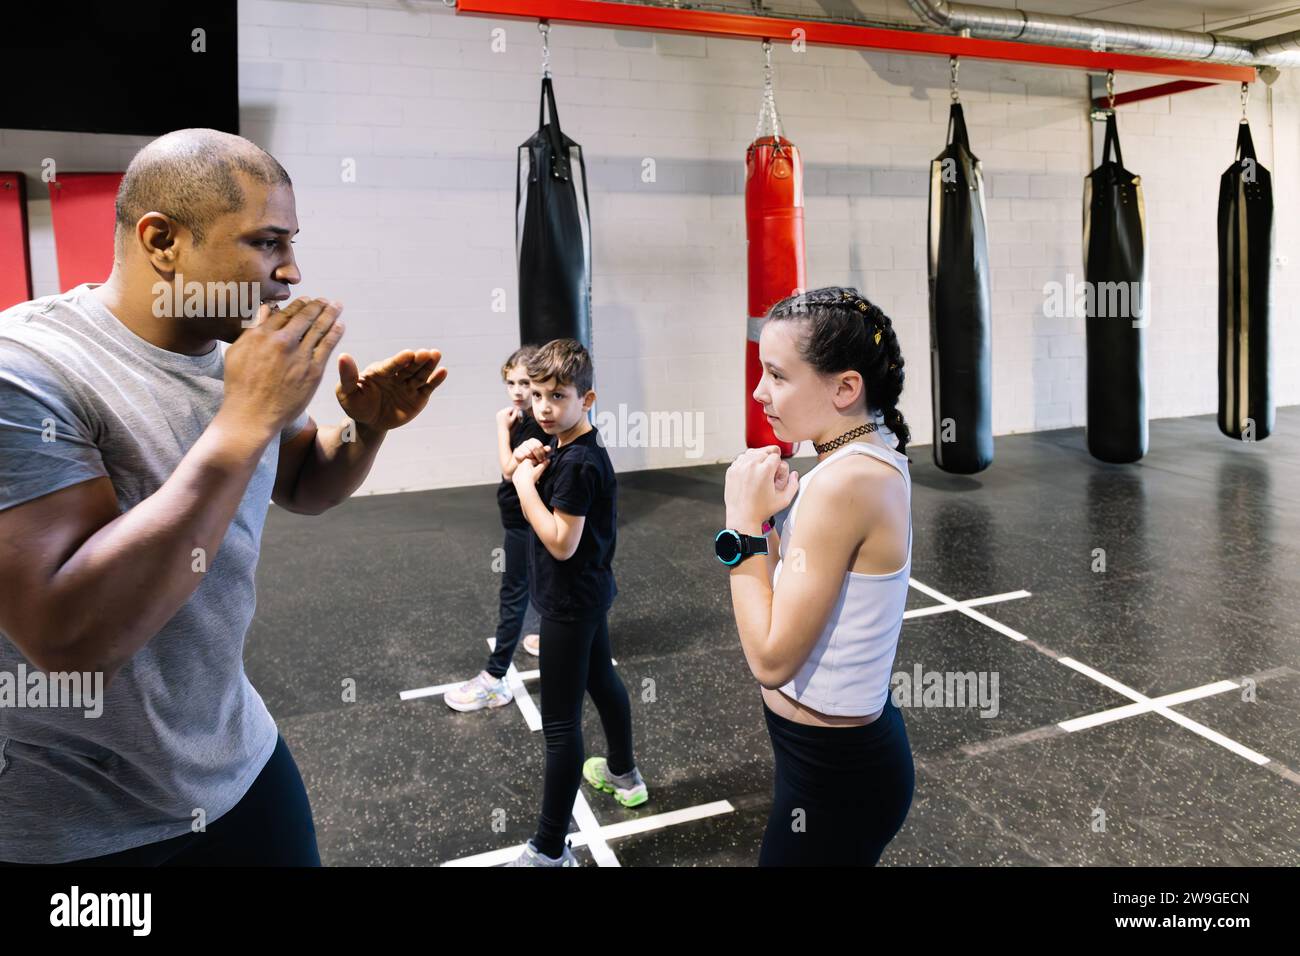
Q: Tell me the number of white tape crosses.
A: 4